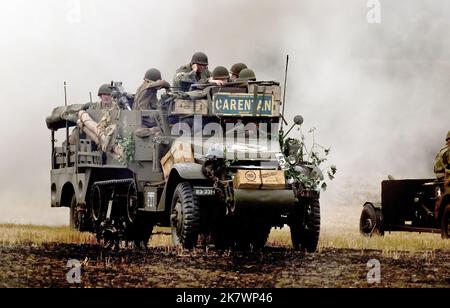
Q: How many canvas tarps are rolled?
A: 1